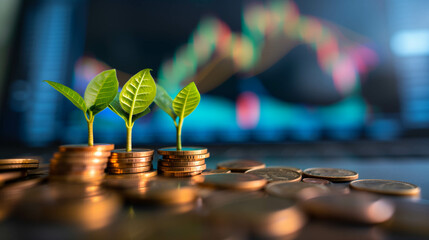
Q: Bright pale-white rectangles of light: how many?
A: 1